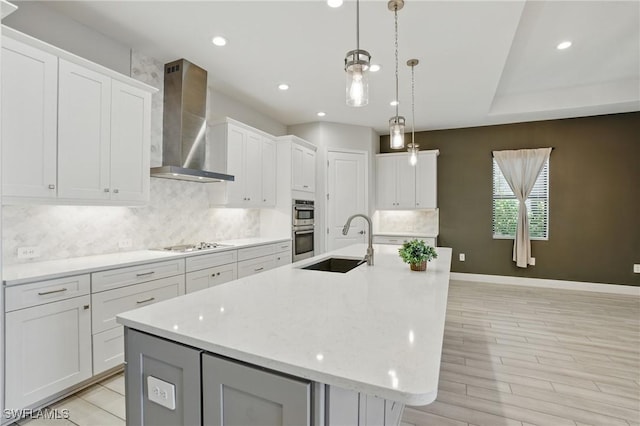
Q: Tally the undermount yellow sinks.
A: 0